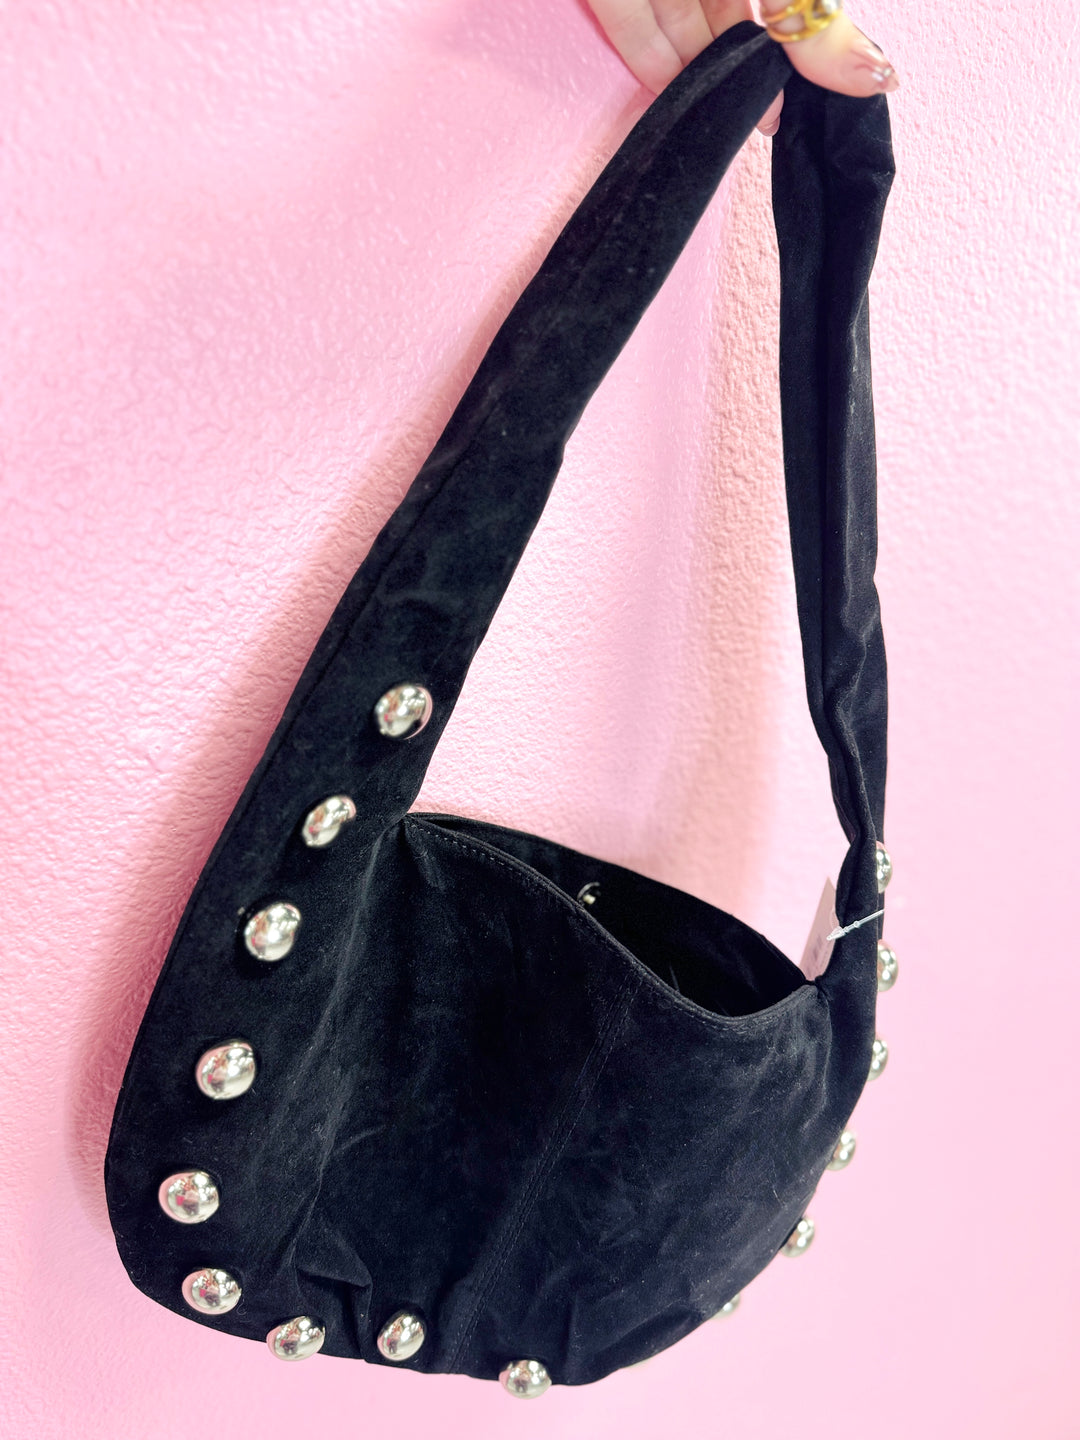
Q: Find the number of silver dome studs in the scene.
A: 15